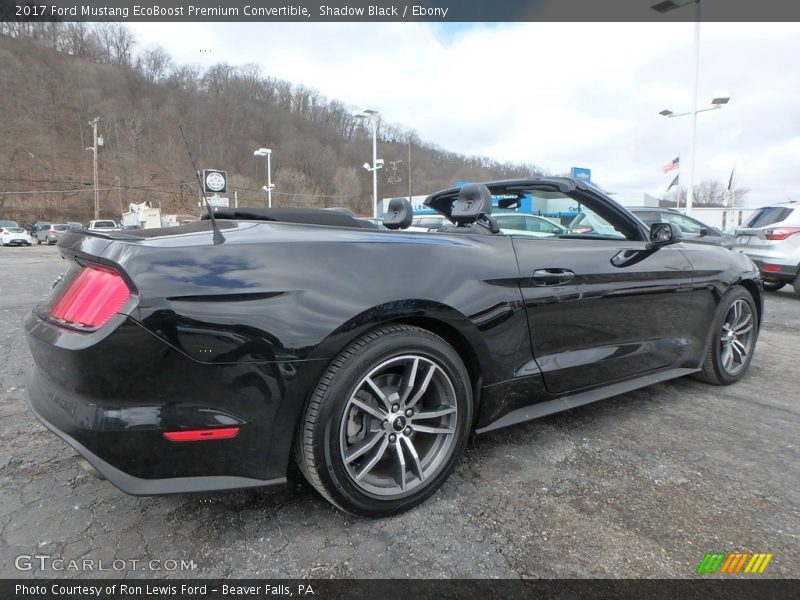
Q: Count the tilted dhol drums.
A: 0